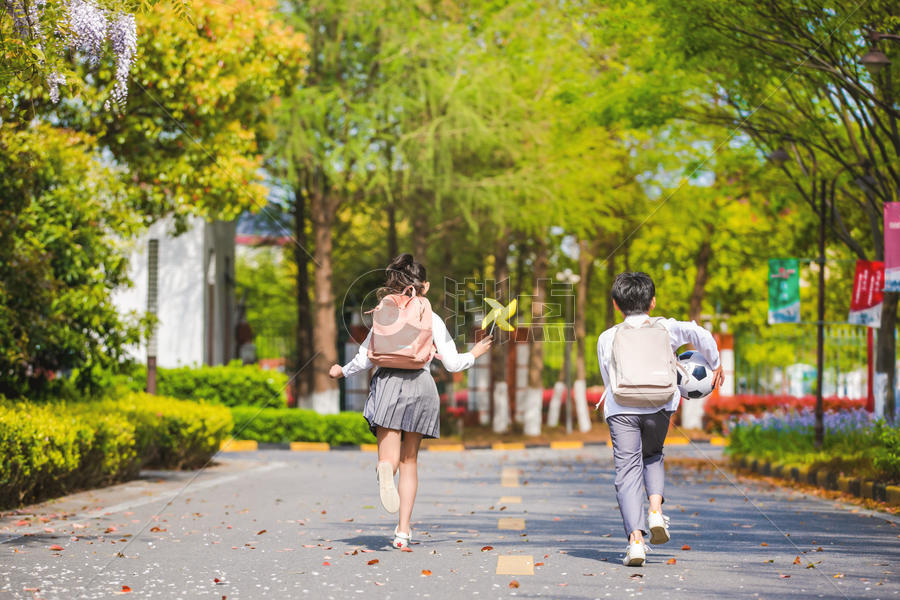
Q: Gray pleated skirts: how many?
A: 1